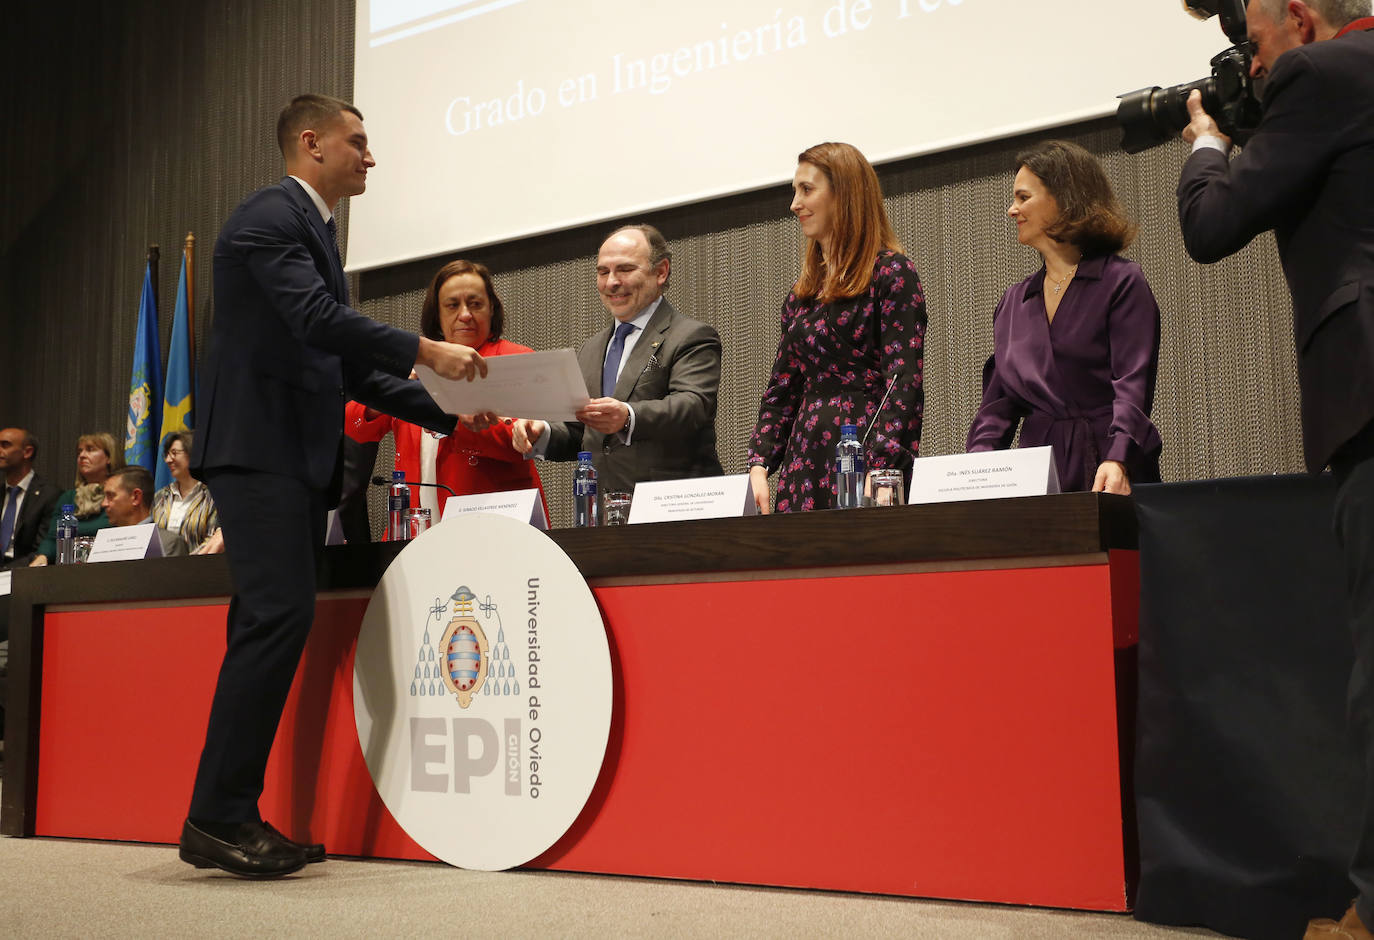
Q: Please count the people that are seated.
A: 4